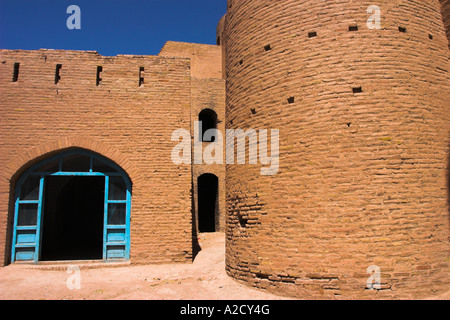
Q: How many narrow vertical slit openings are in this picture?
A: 4